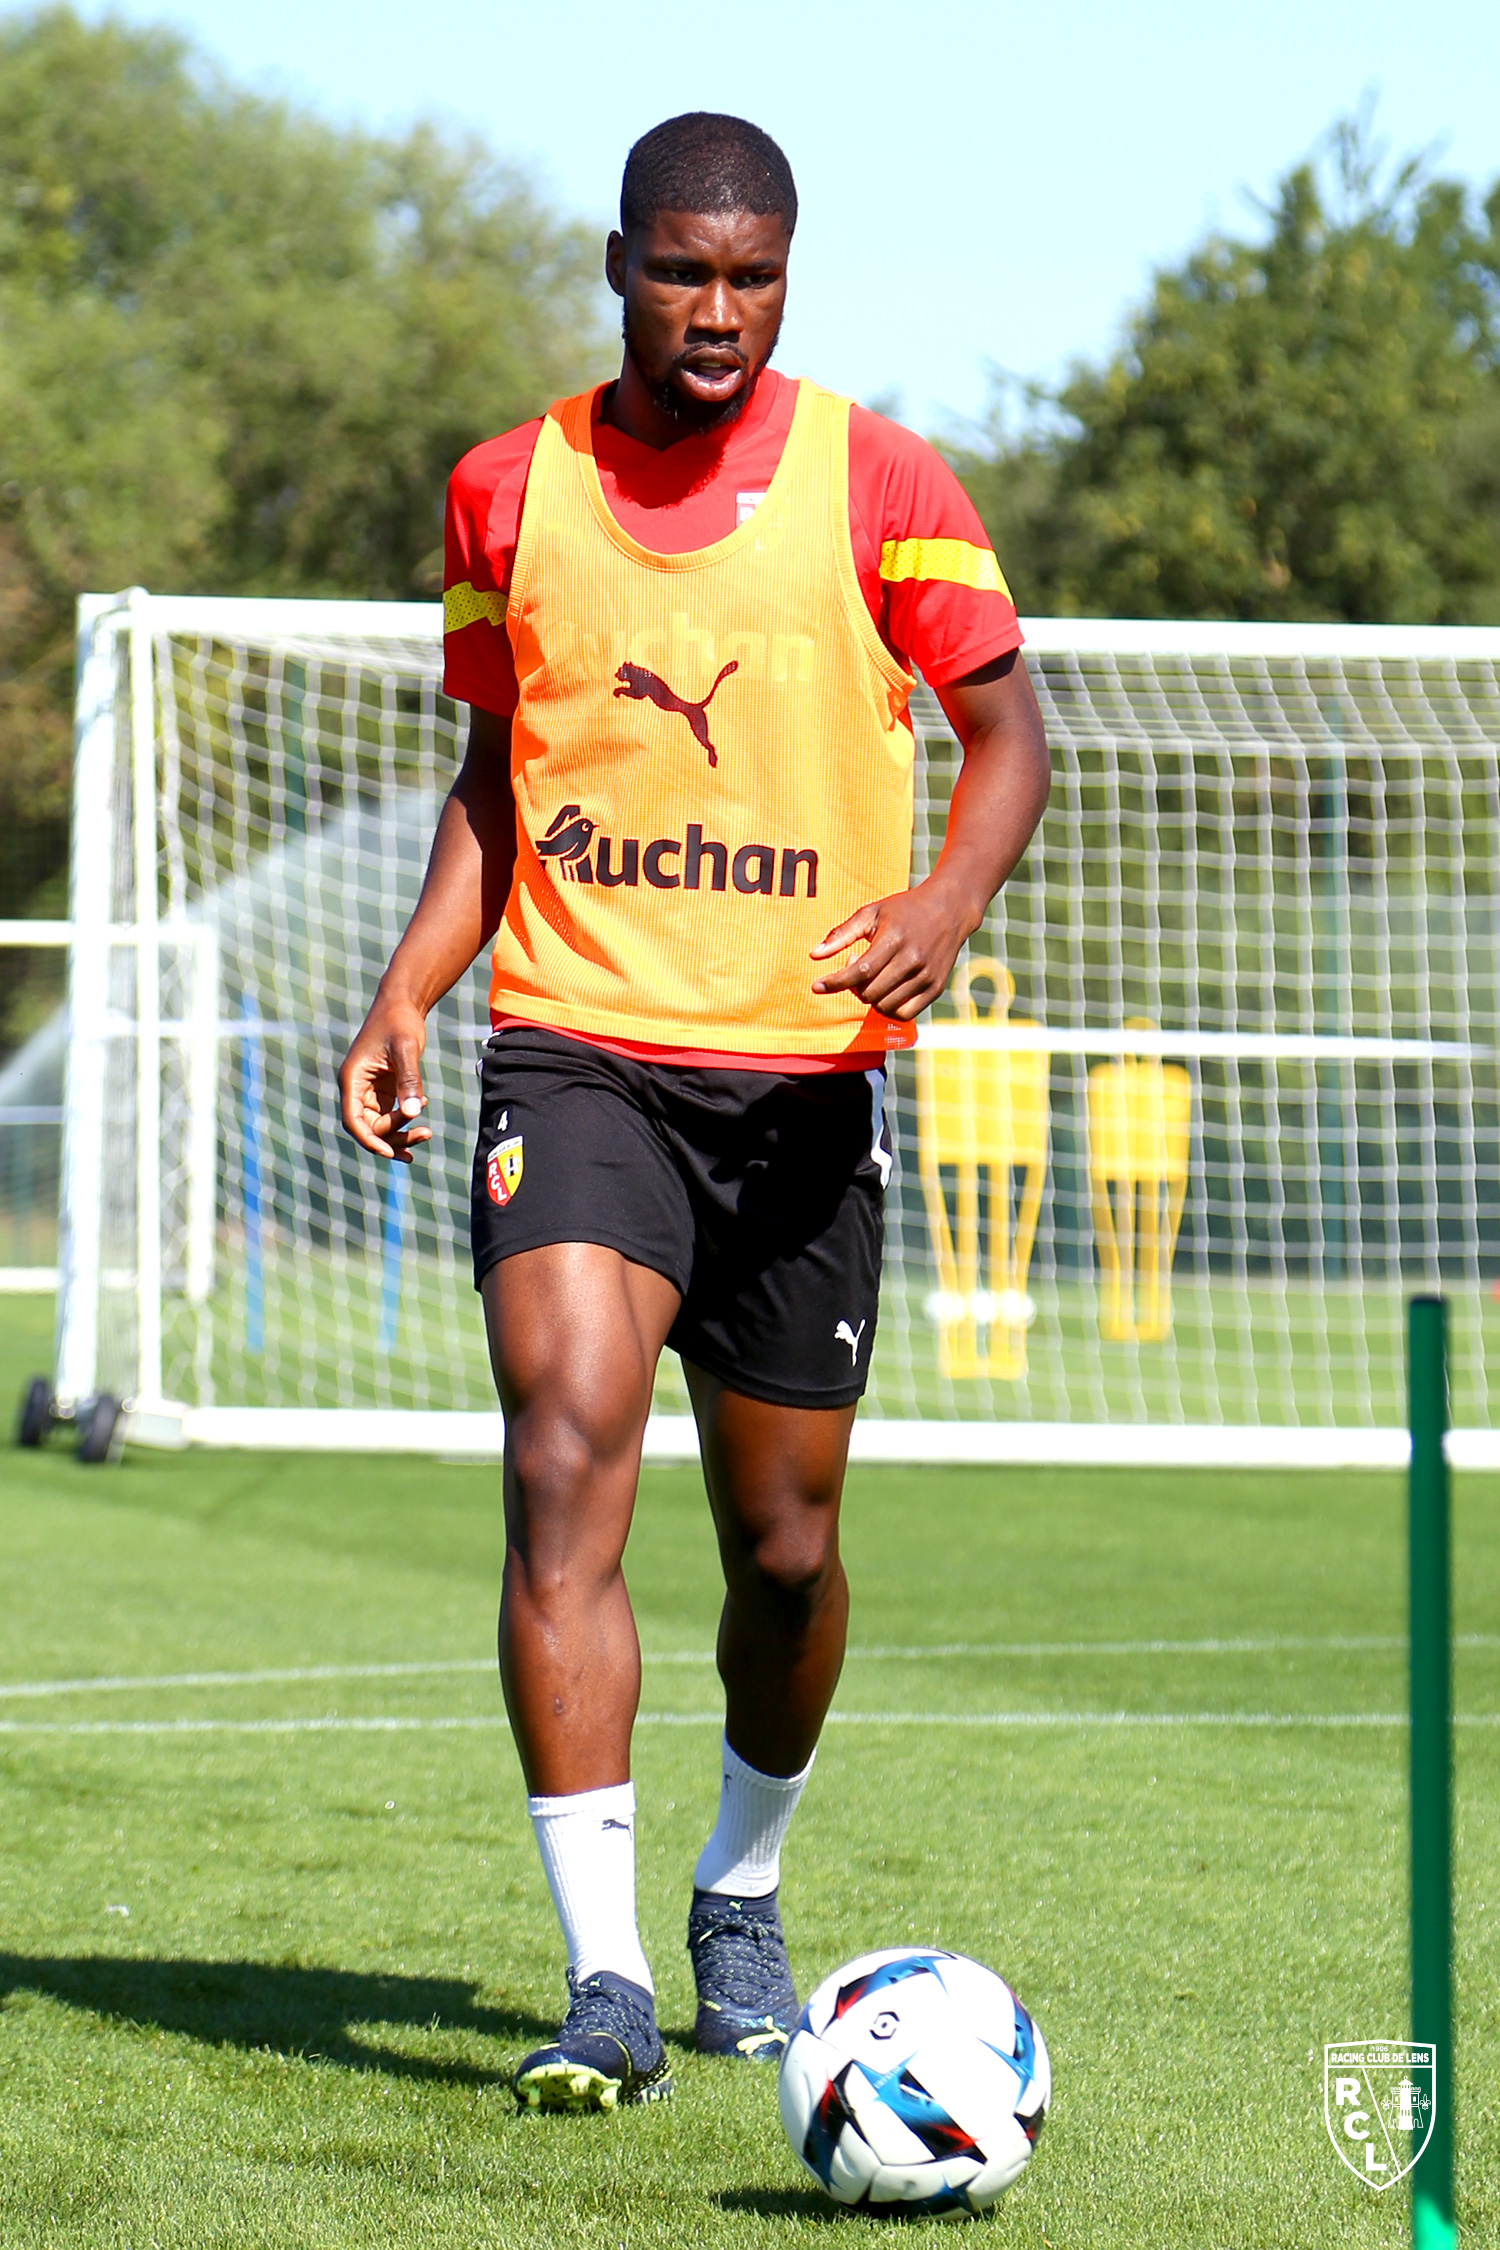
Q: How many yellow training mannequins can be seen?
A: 2